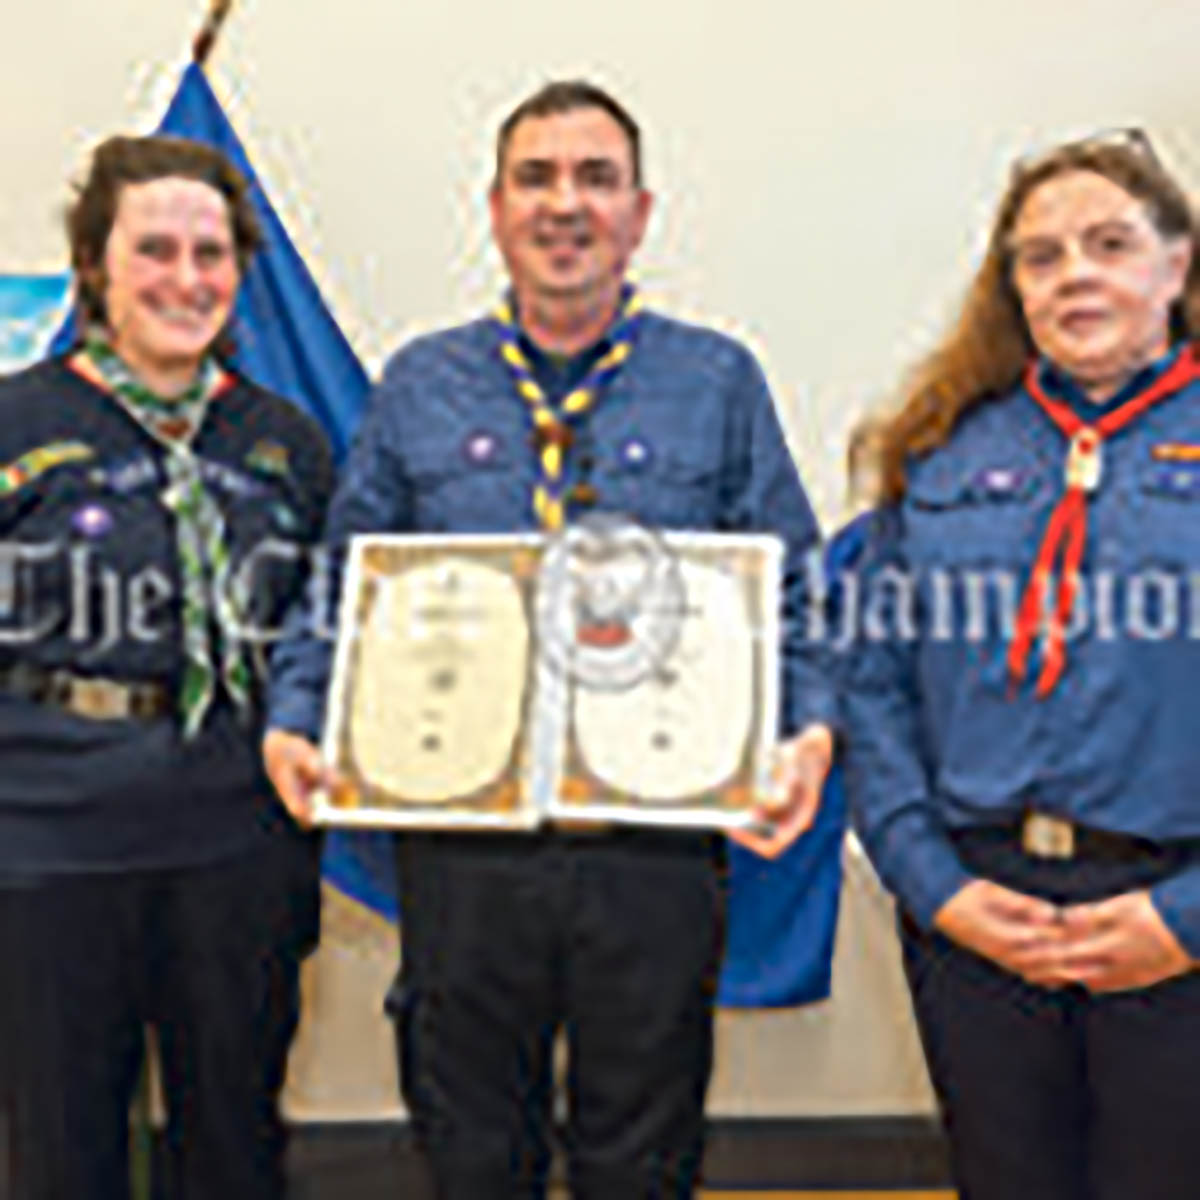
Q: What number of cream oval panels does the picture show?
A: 2